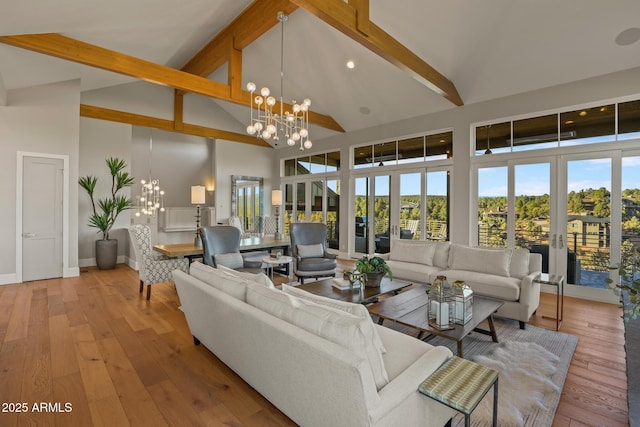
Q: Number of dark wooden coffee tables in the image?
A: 2